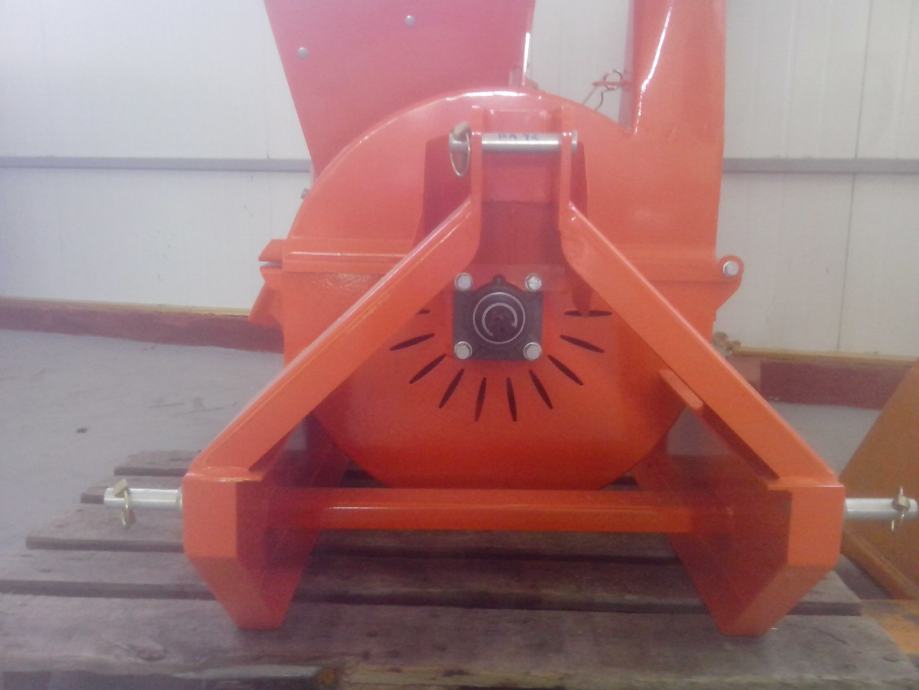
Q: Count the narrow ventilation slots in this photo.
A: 10